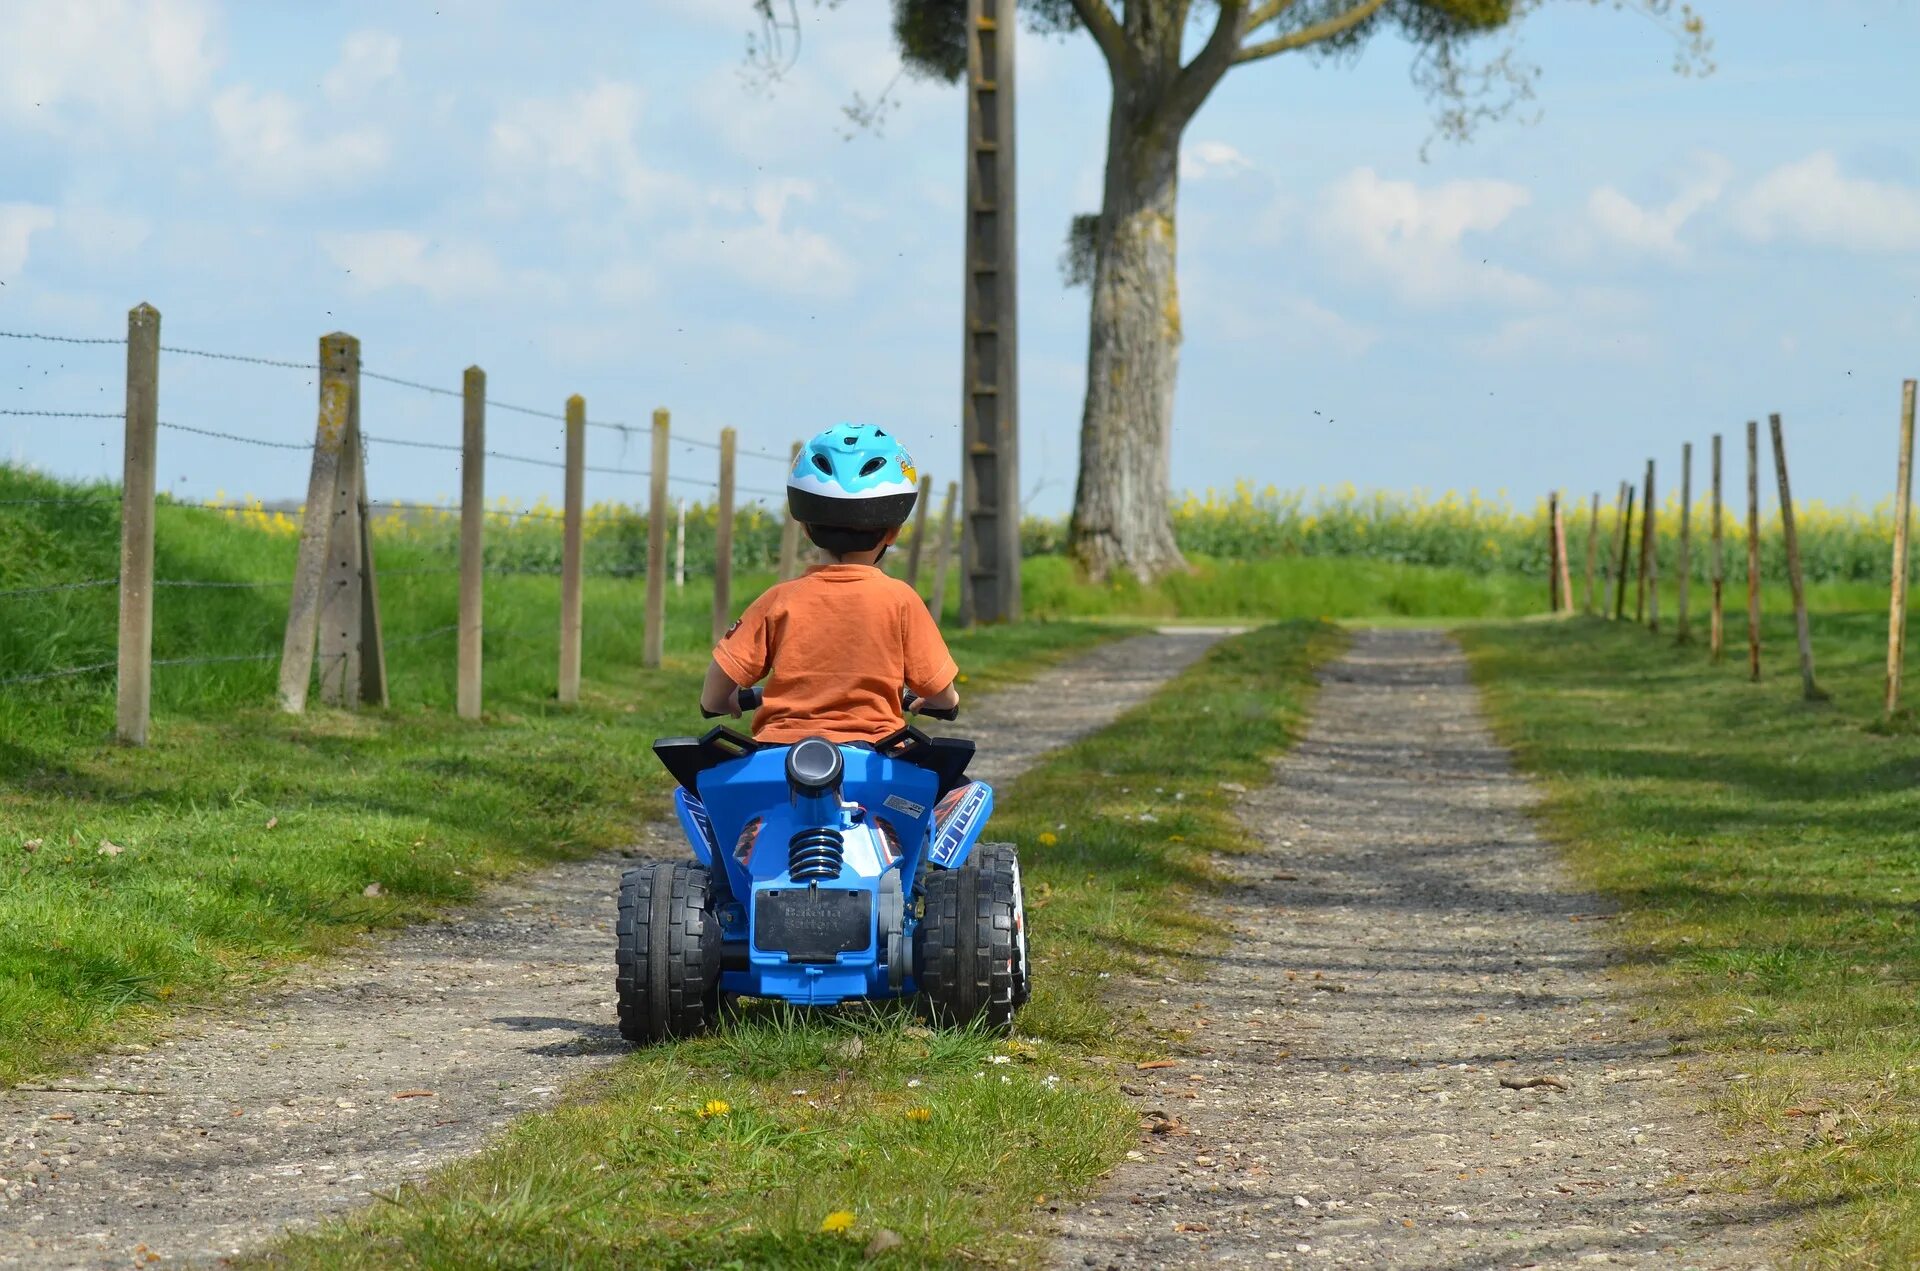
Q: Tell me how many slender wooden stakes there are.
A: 12